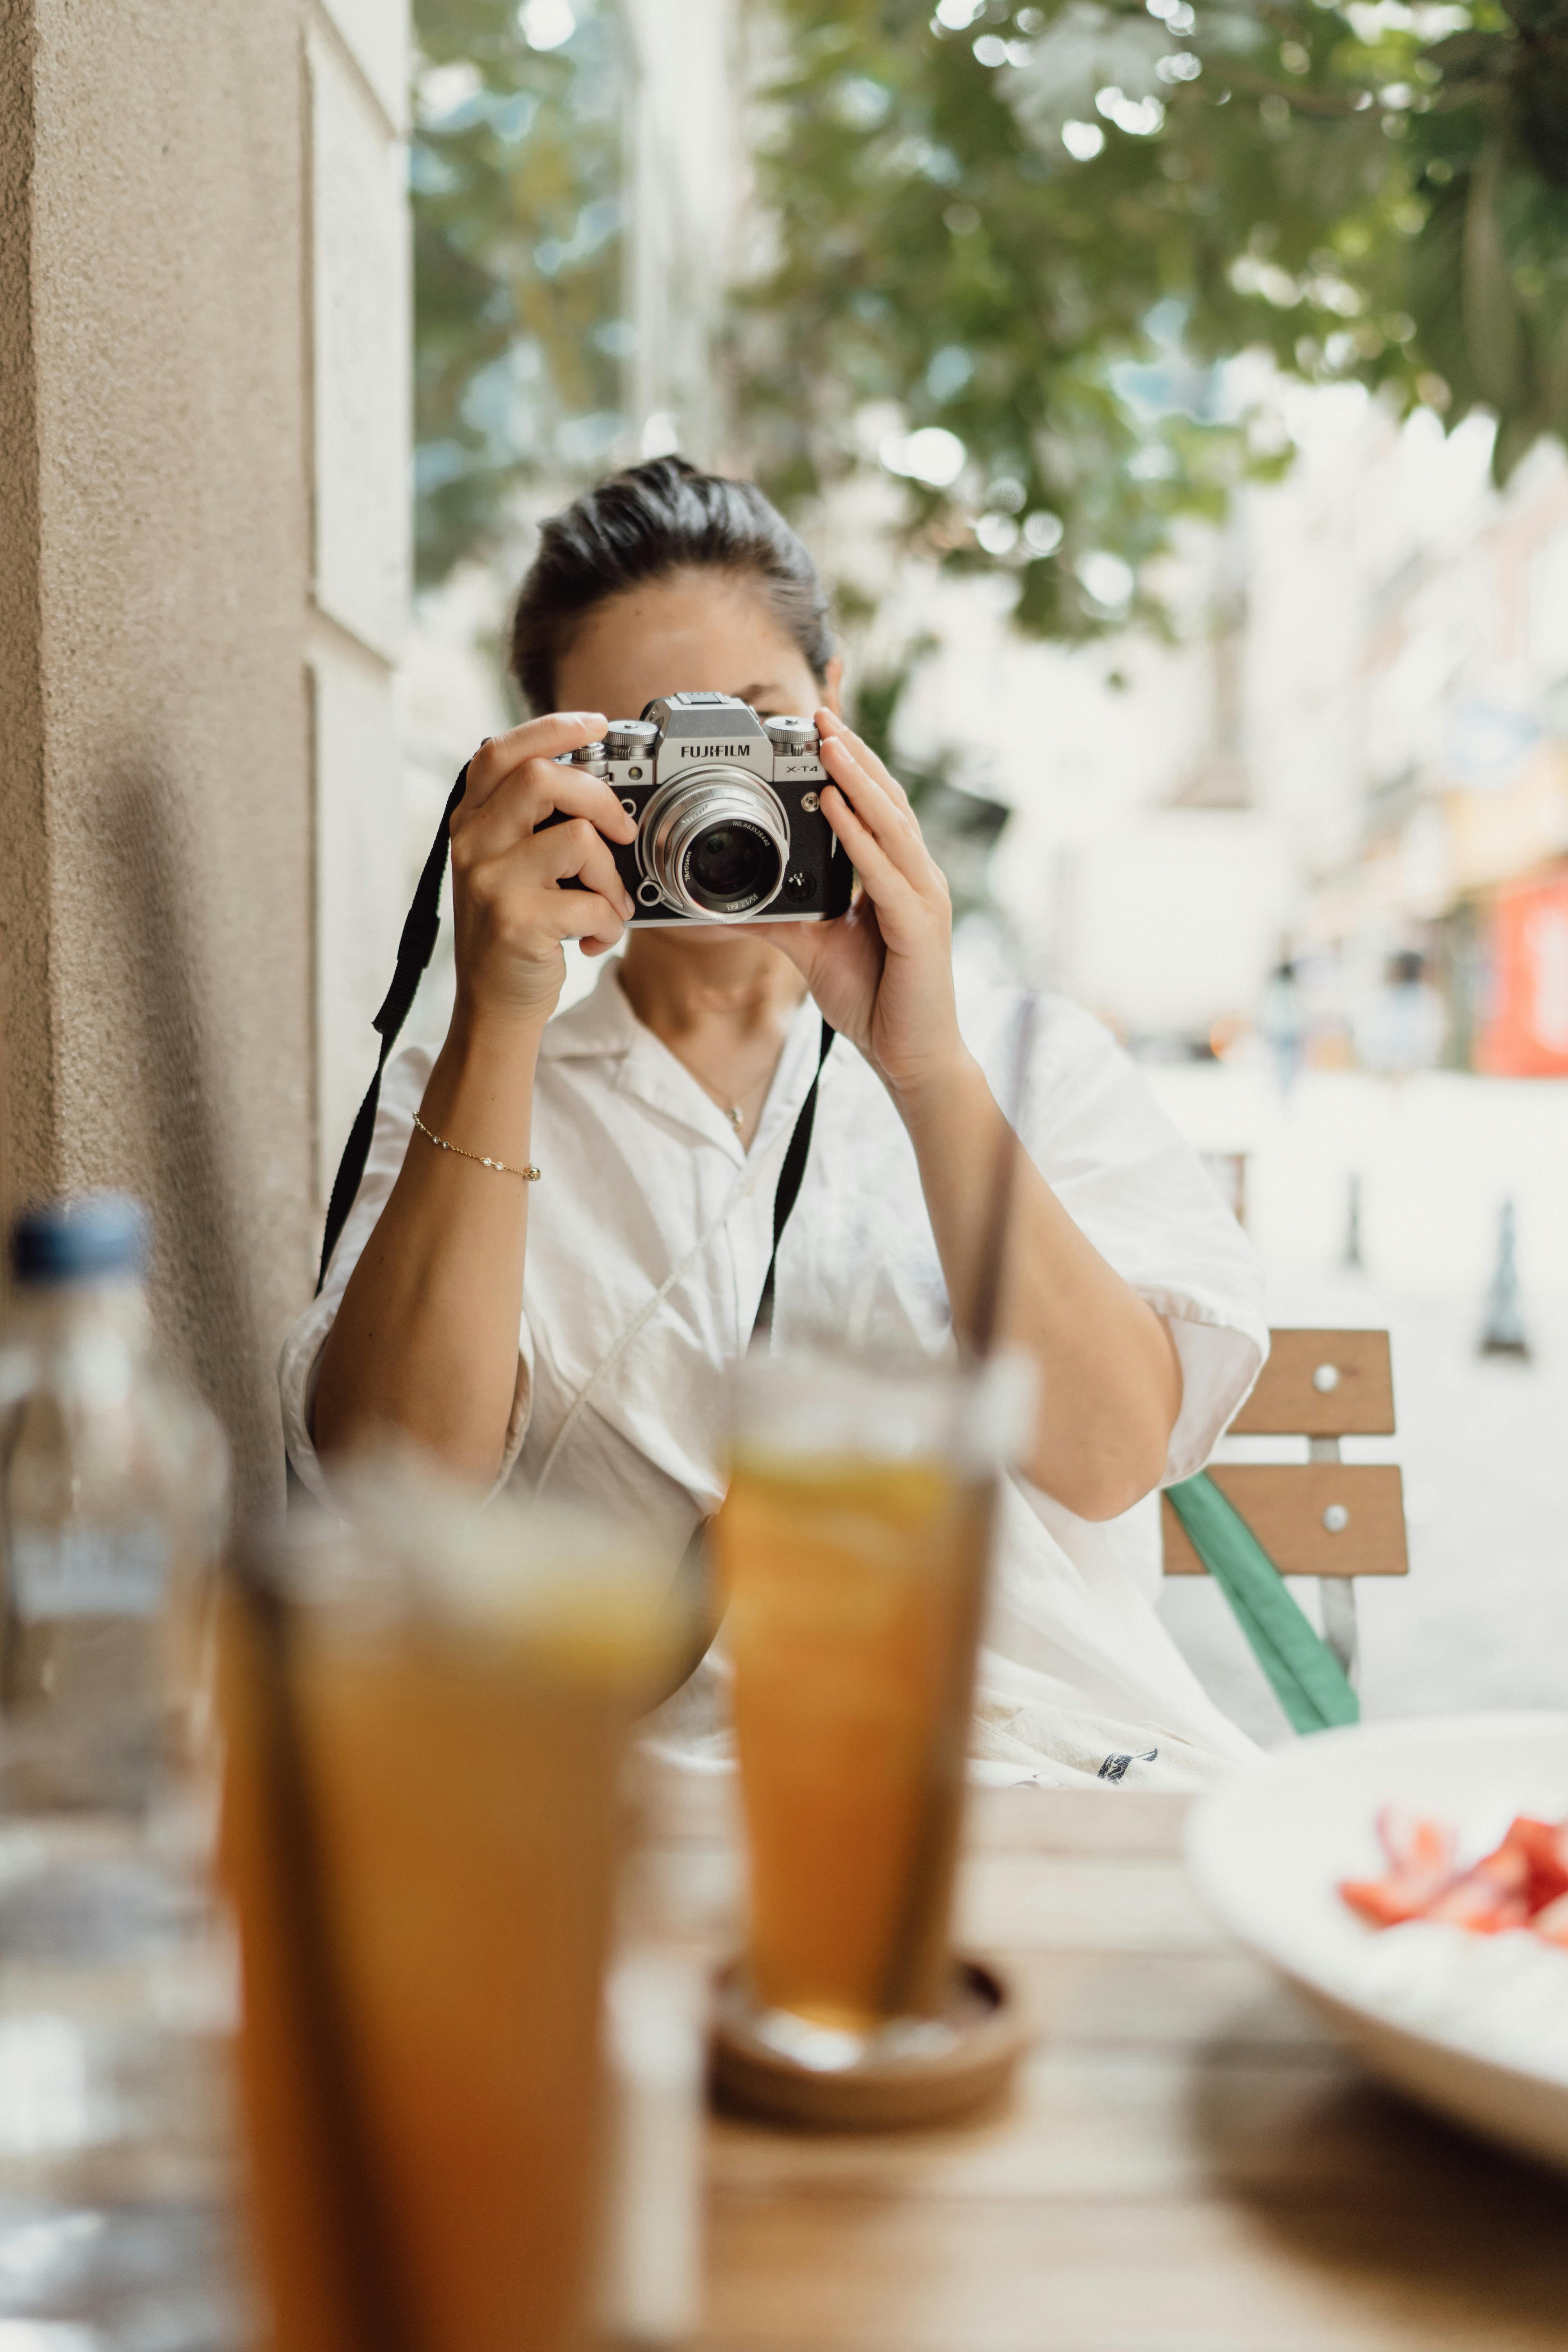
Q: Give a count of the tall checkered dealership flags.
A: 0